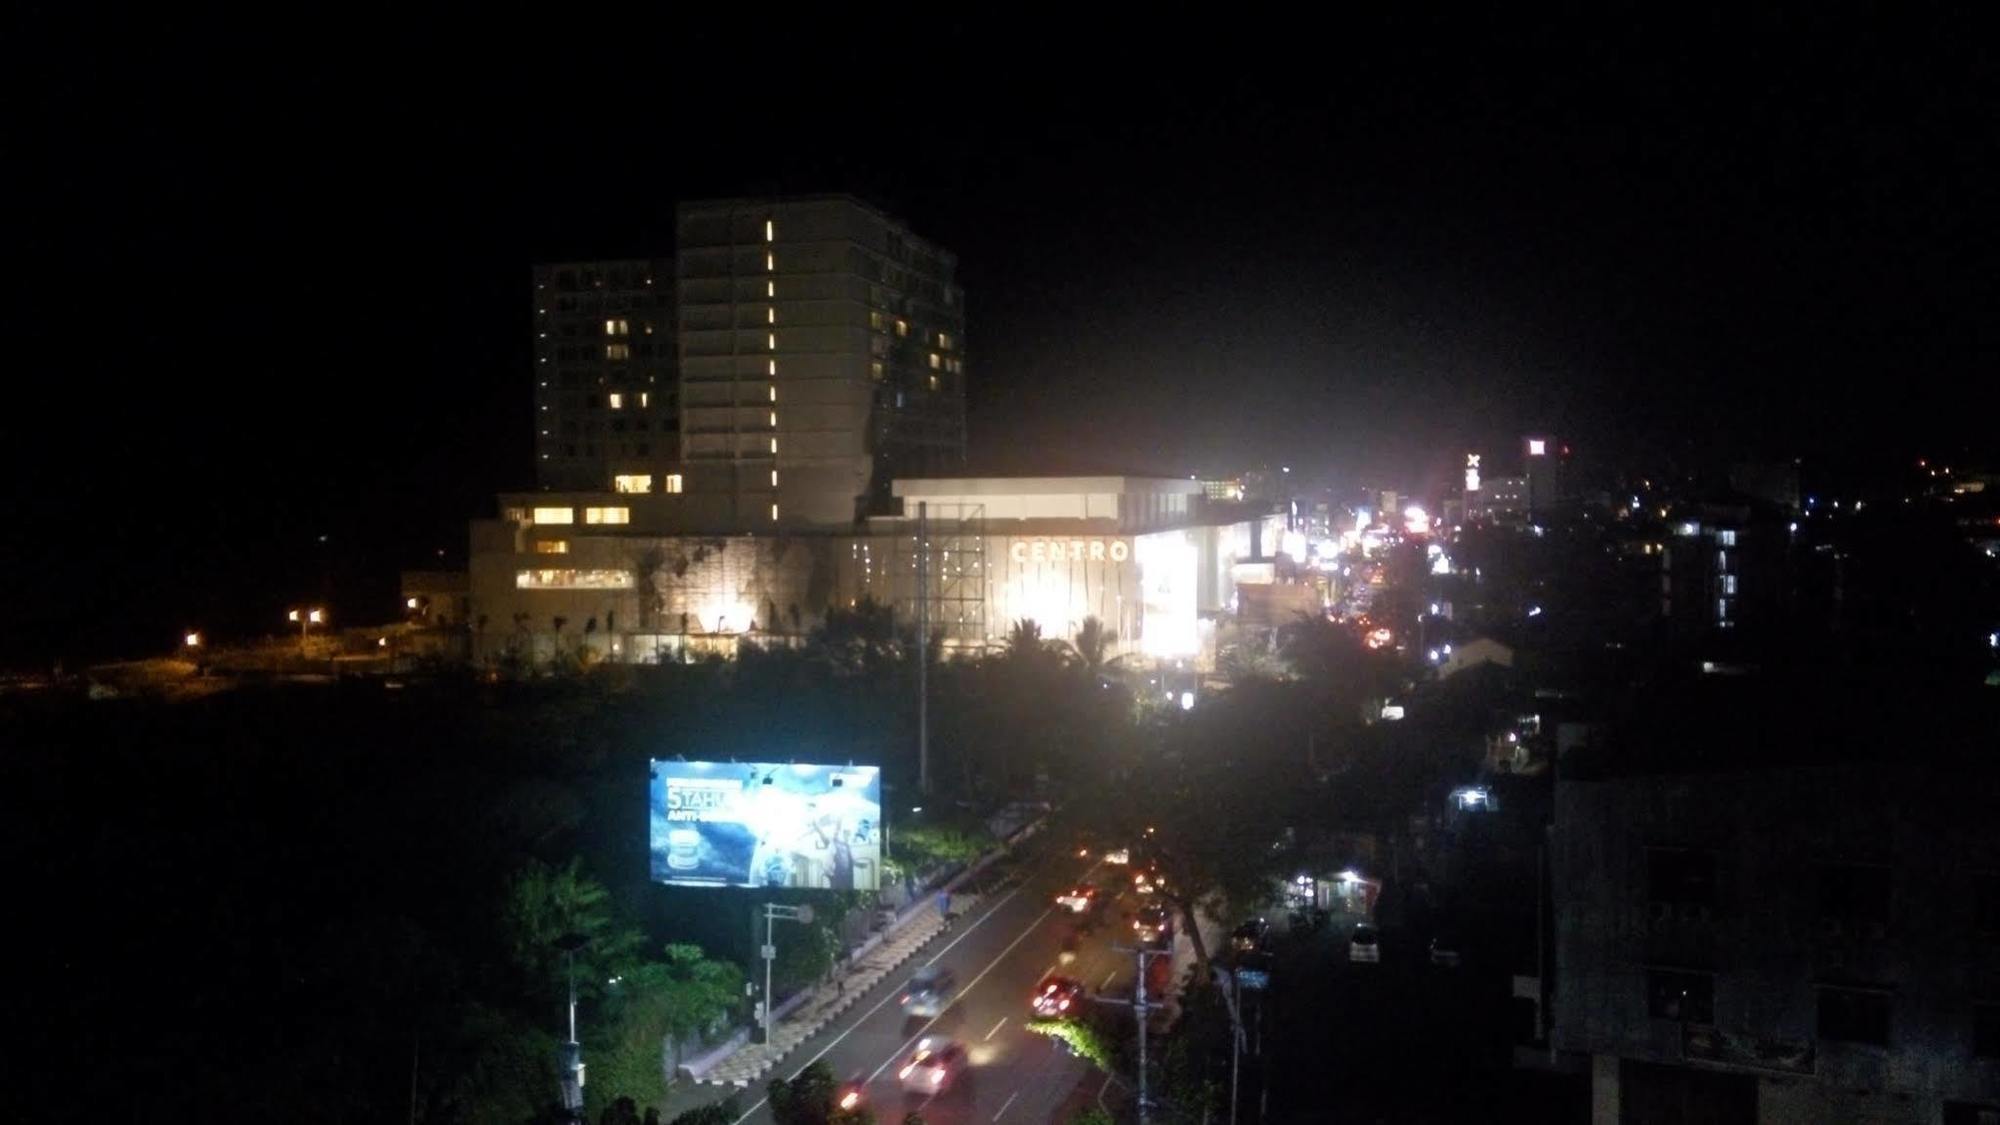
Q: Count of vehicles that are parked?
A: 3